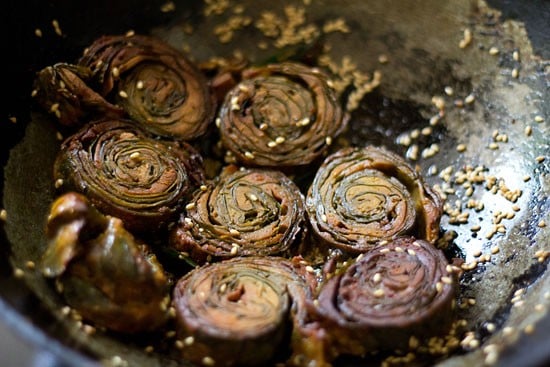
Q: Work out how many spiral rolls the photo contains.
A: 7